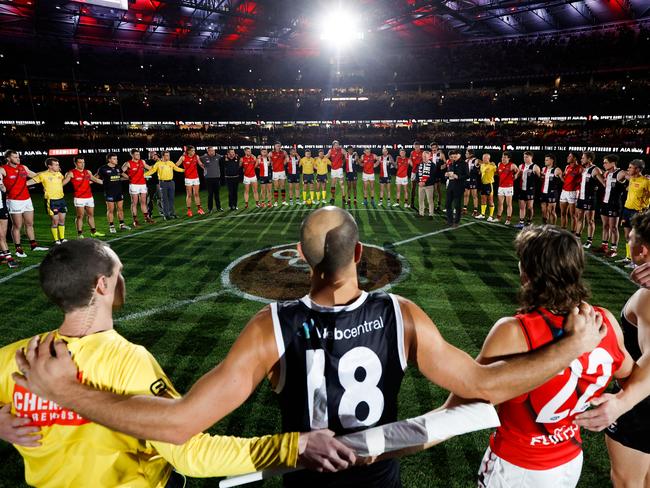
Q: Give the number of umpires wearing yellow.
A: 7